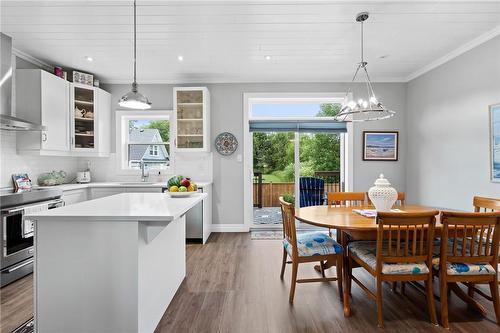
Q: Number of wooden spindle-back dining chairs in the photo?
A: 6